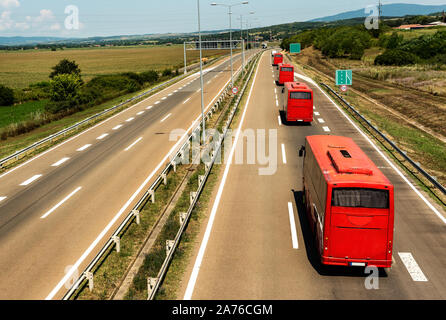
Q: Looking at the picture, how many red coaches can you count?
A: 4